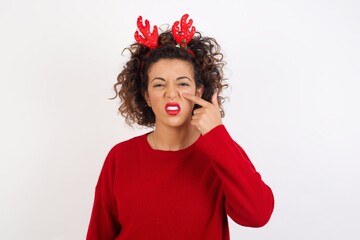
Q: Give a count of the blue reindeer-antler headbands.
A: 0